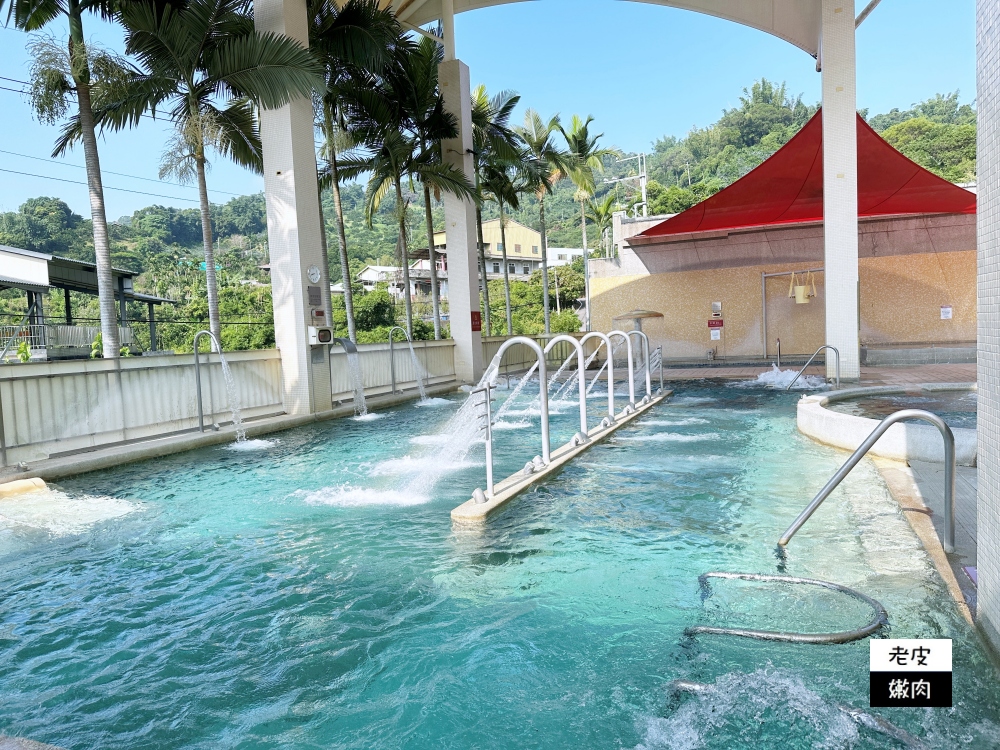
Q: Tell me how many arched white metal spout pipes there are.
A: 5